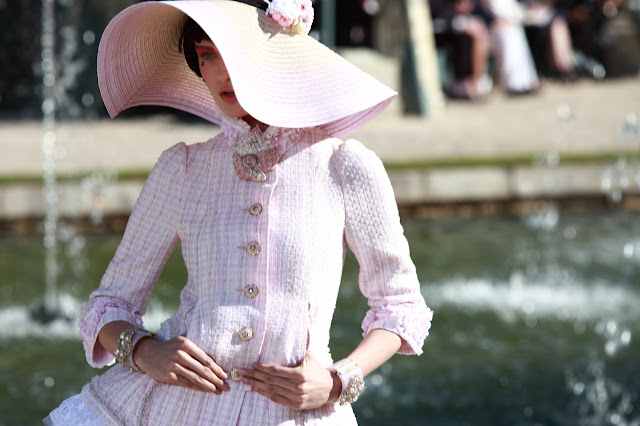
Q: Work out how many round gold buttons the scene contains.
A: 5